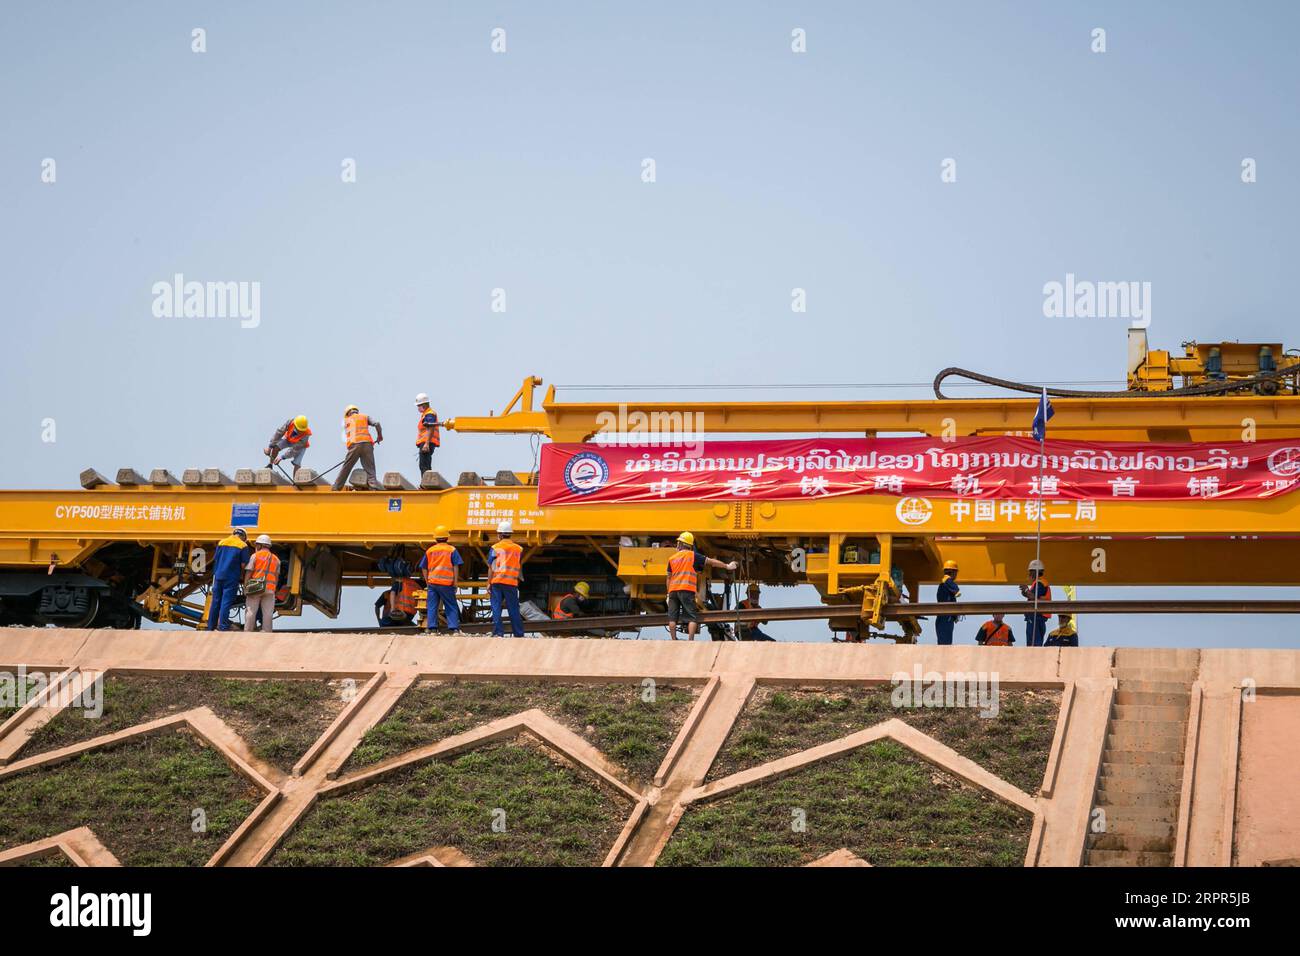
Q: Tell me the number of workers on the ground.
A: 13